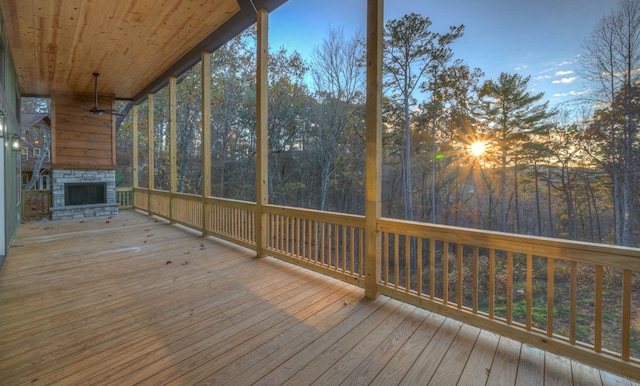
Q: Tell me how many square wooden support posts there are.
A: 6